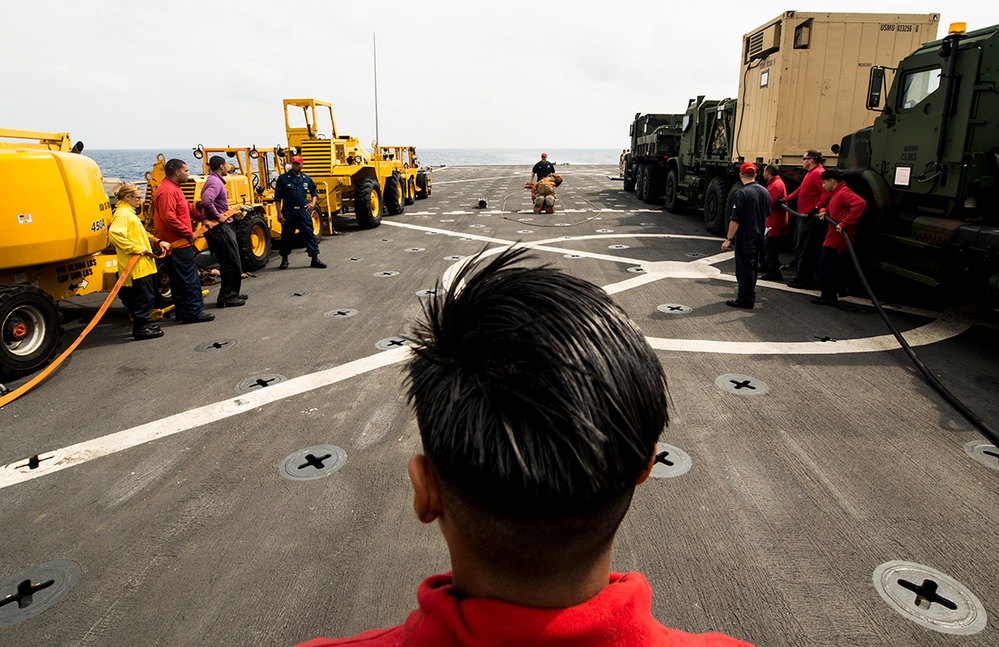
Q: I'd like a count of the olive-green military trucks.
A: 3